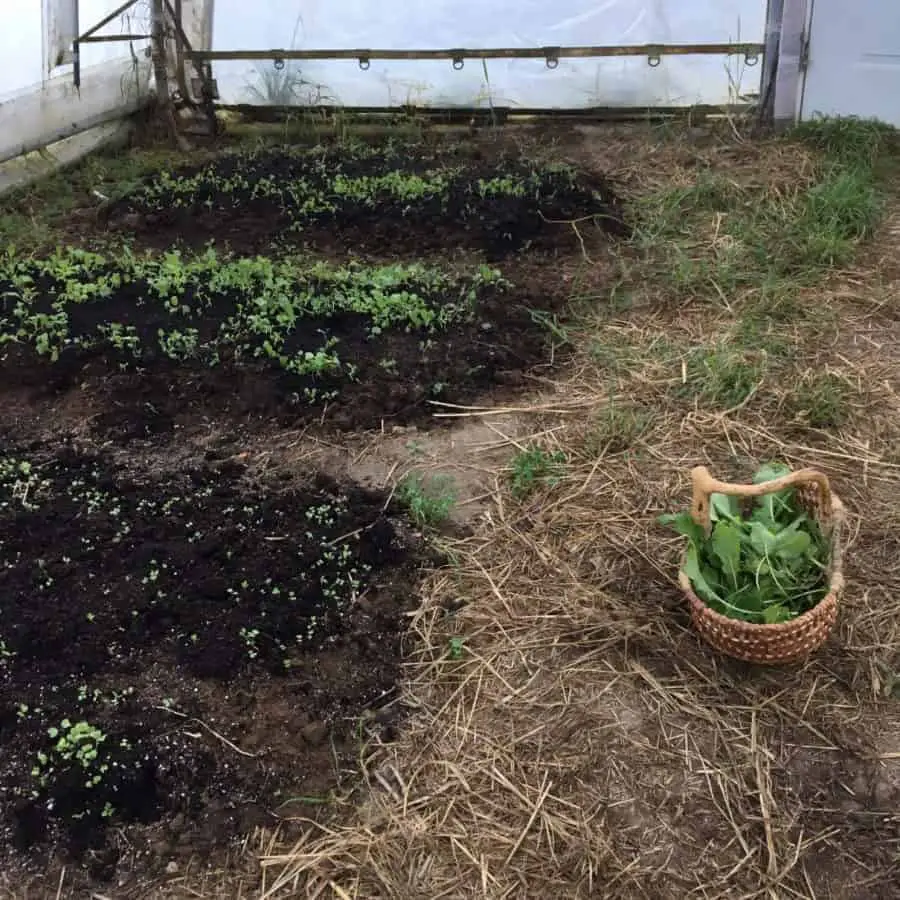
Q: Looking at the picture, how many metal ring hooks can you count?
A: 6